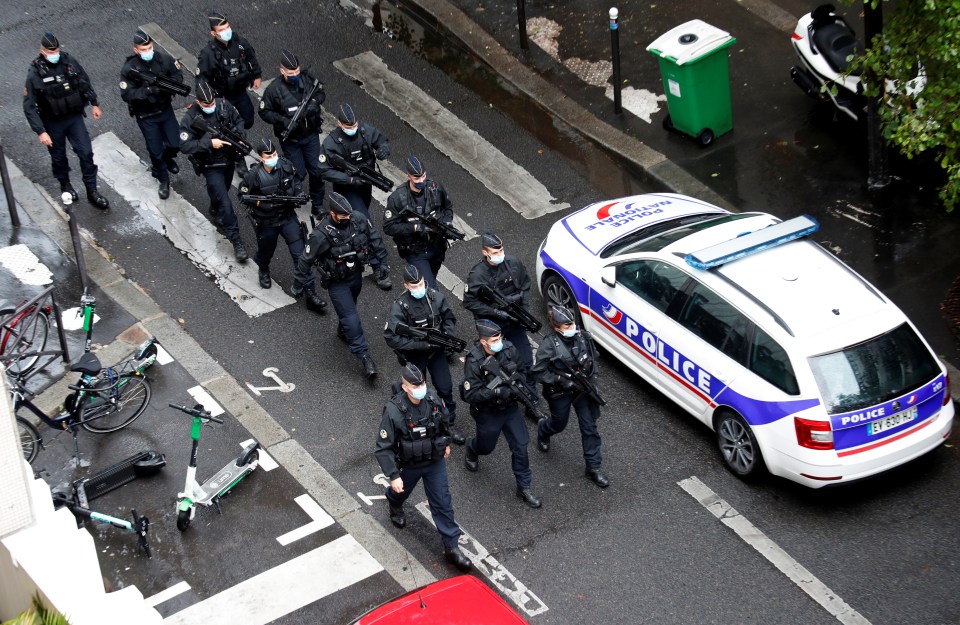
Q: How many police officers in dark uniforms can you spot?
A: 14